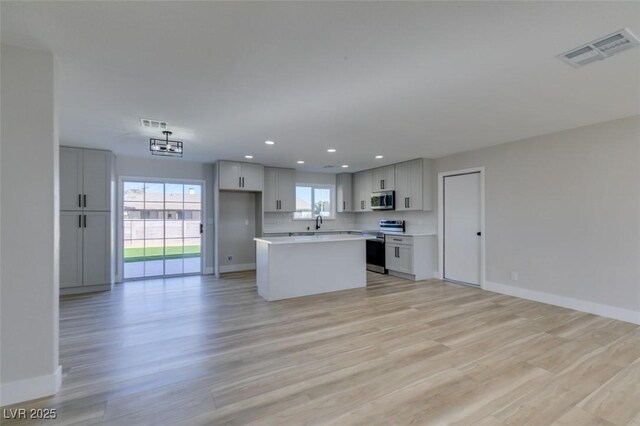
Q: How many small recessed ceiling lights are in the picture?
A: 6